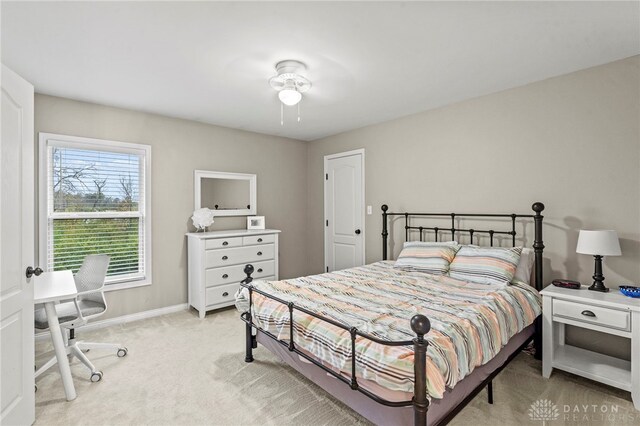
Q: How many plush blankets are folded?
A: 0